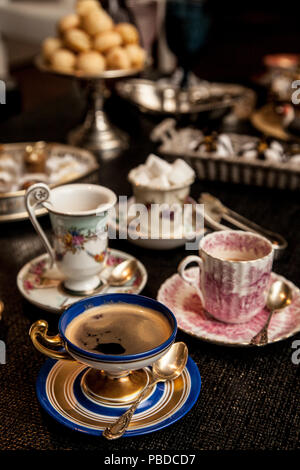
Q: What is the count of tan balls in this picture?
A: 11